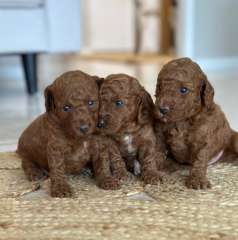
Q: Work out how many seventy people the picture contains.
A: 0